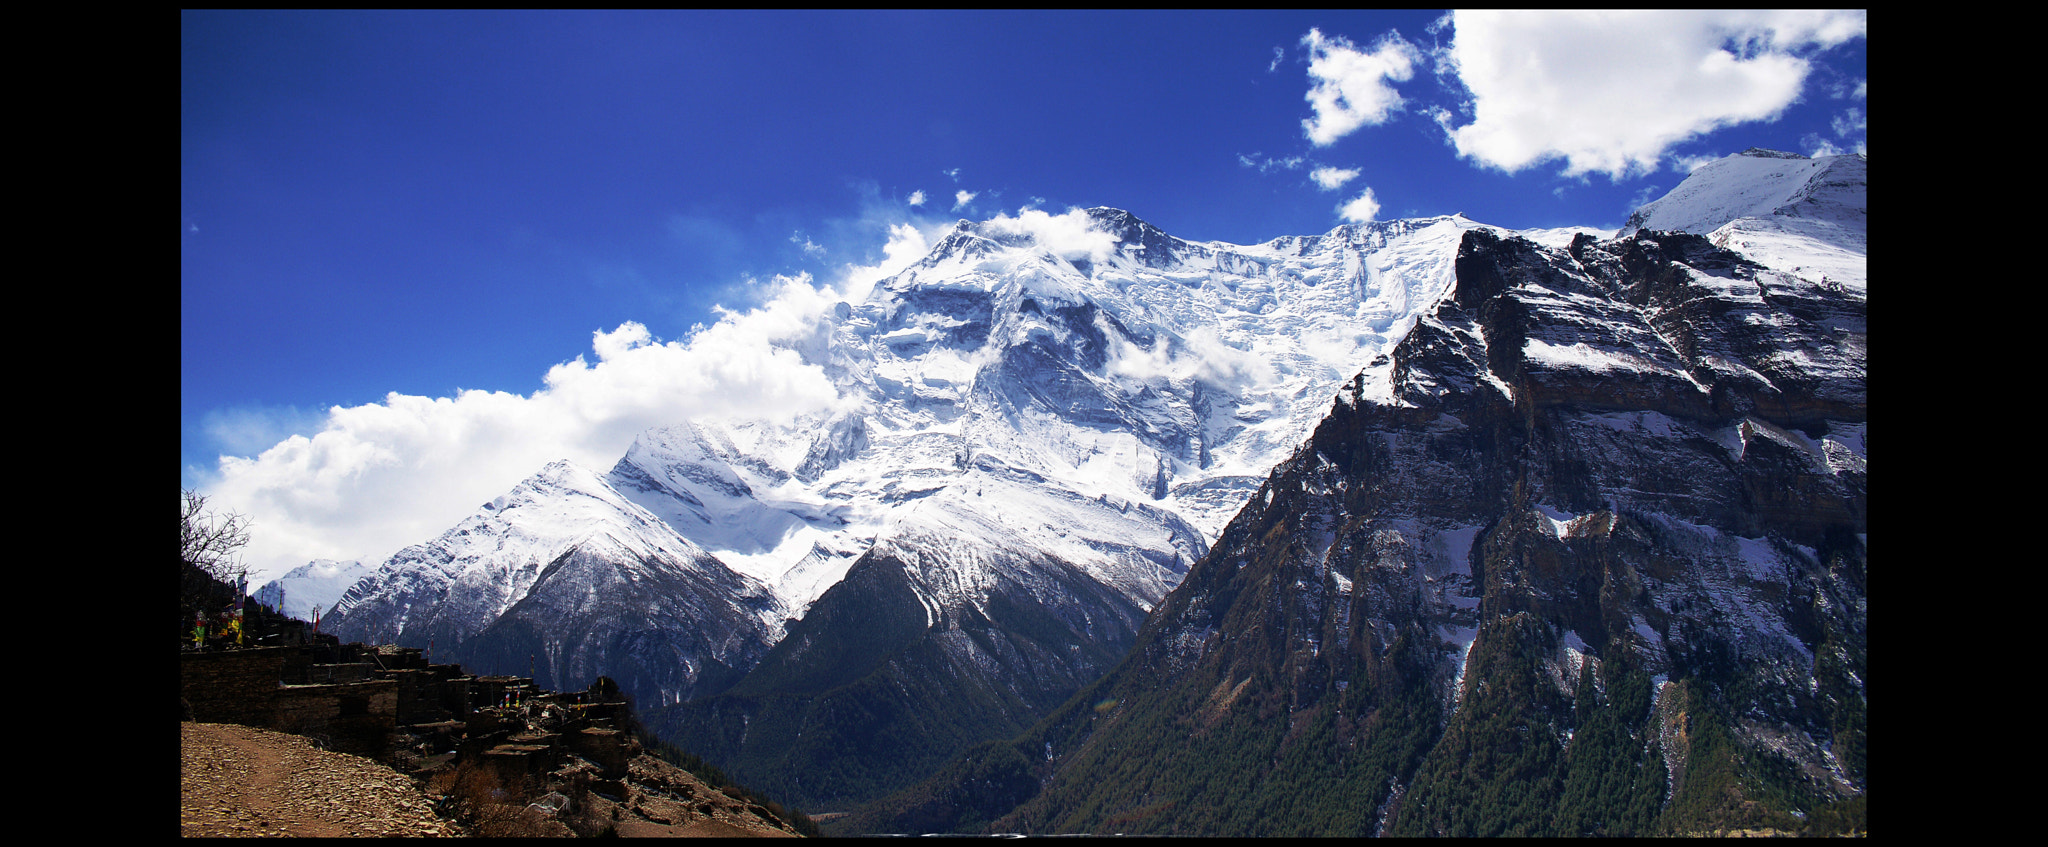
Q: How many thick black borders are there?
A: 2